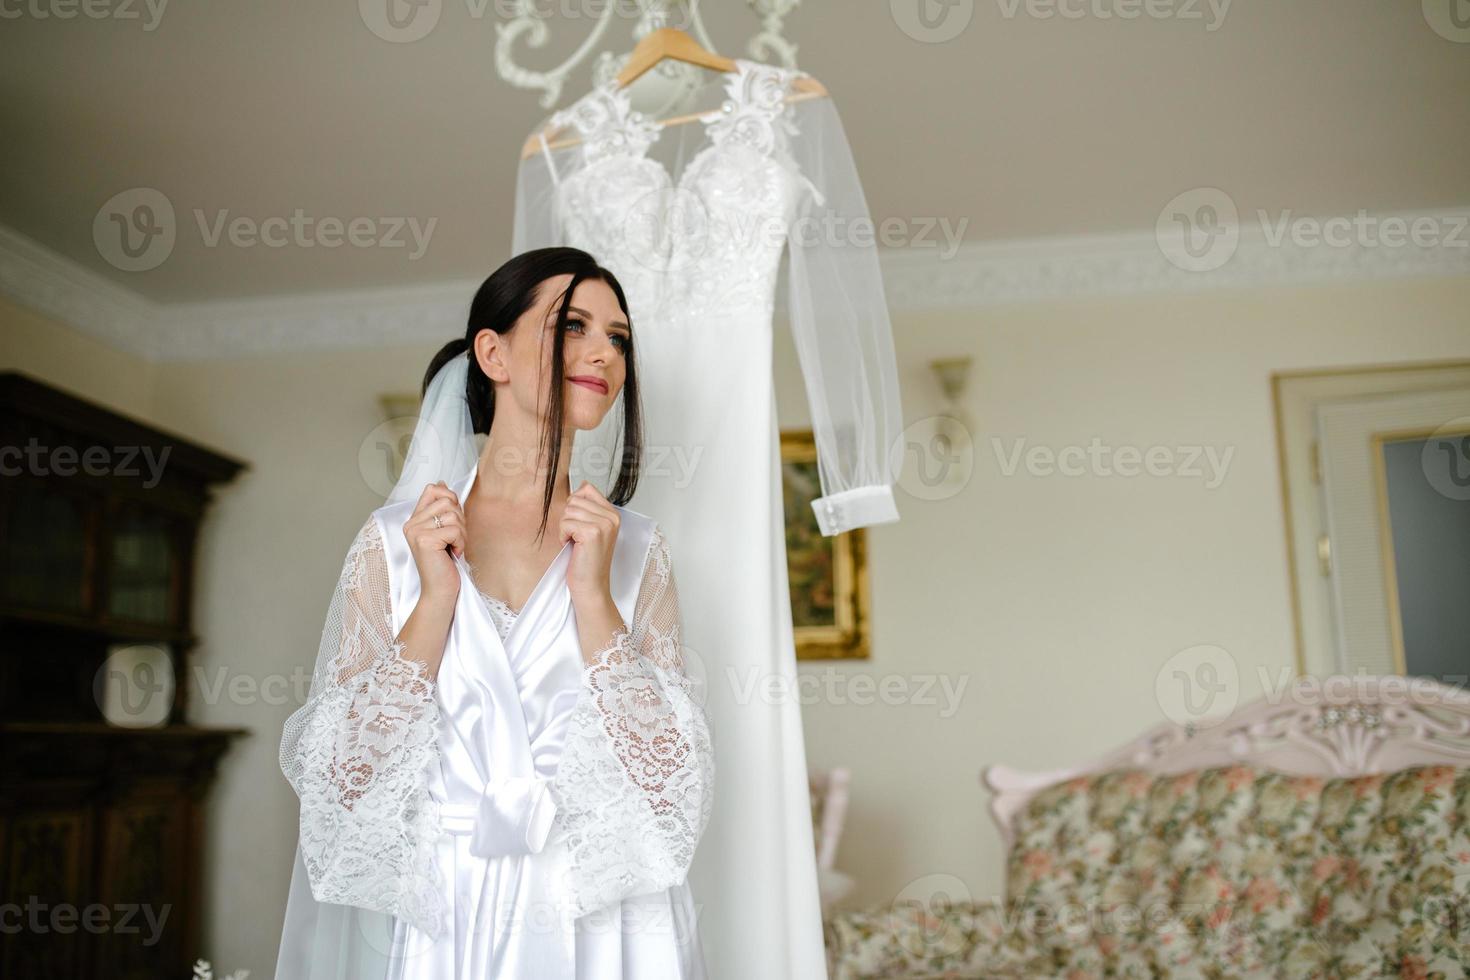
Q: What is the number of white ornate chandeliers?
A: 1